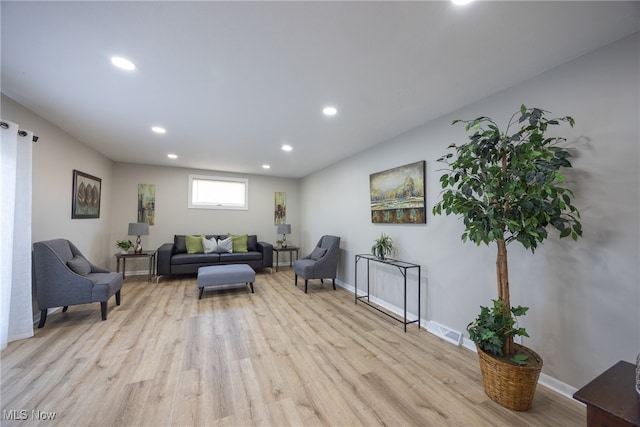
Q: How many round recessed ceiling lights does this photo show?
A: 7